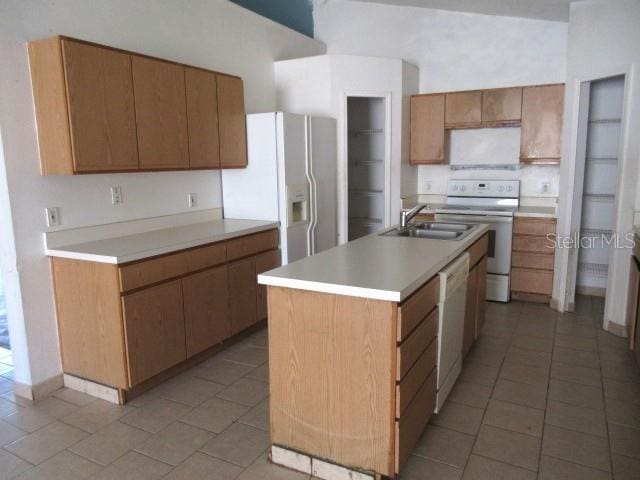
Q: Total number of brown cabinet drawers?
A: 11